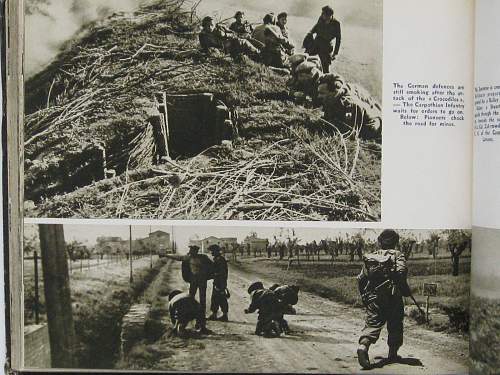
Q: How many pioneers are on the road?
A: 6